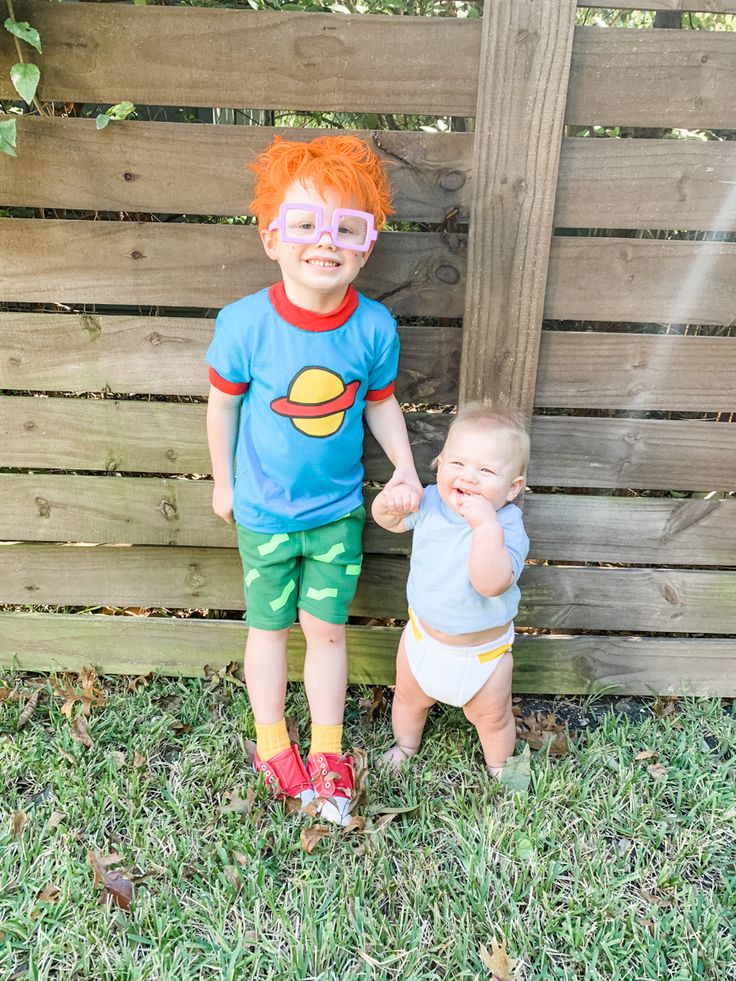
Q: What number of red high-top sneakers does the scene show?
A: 2